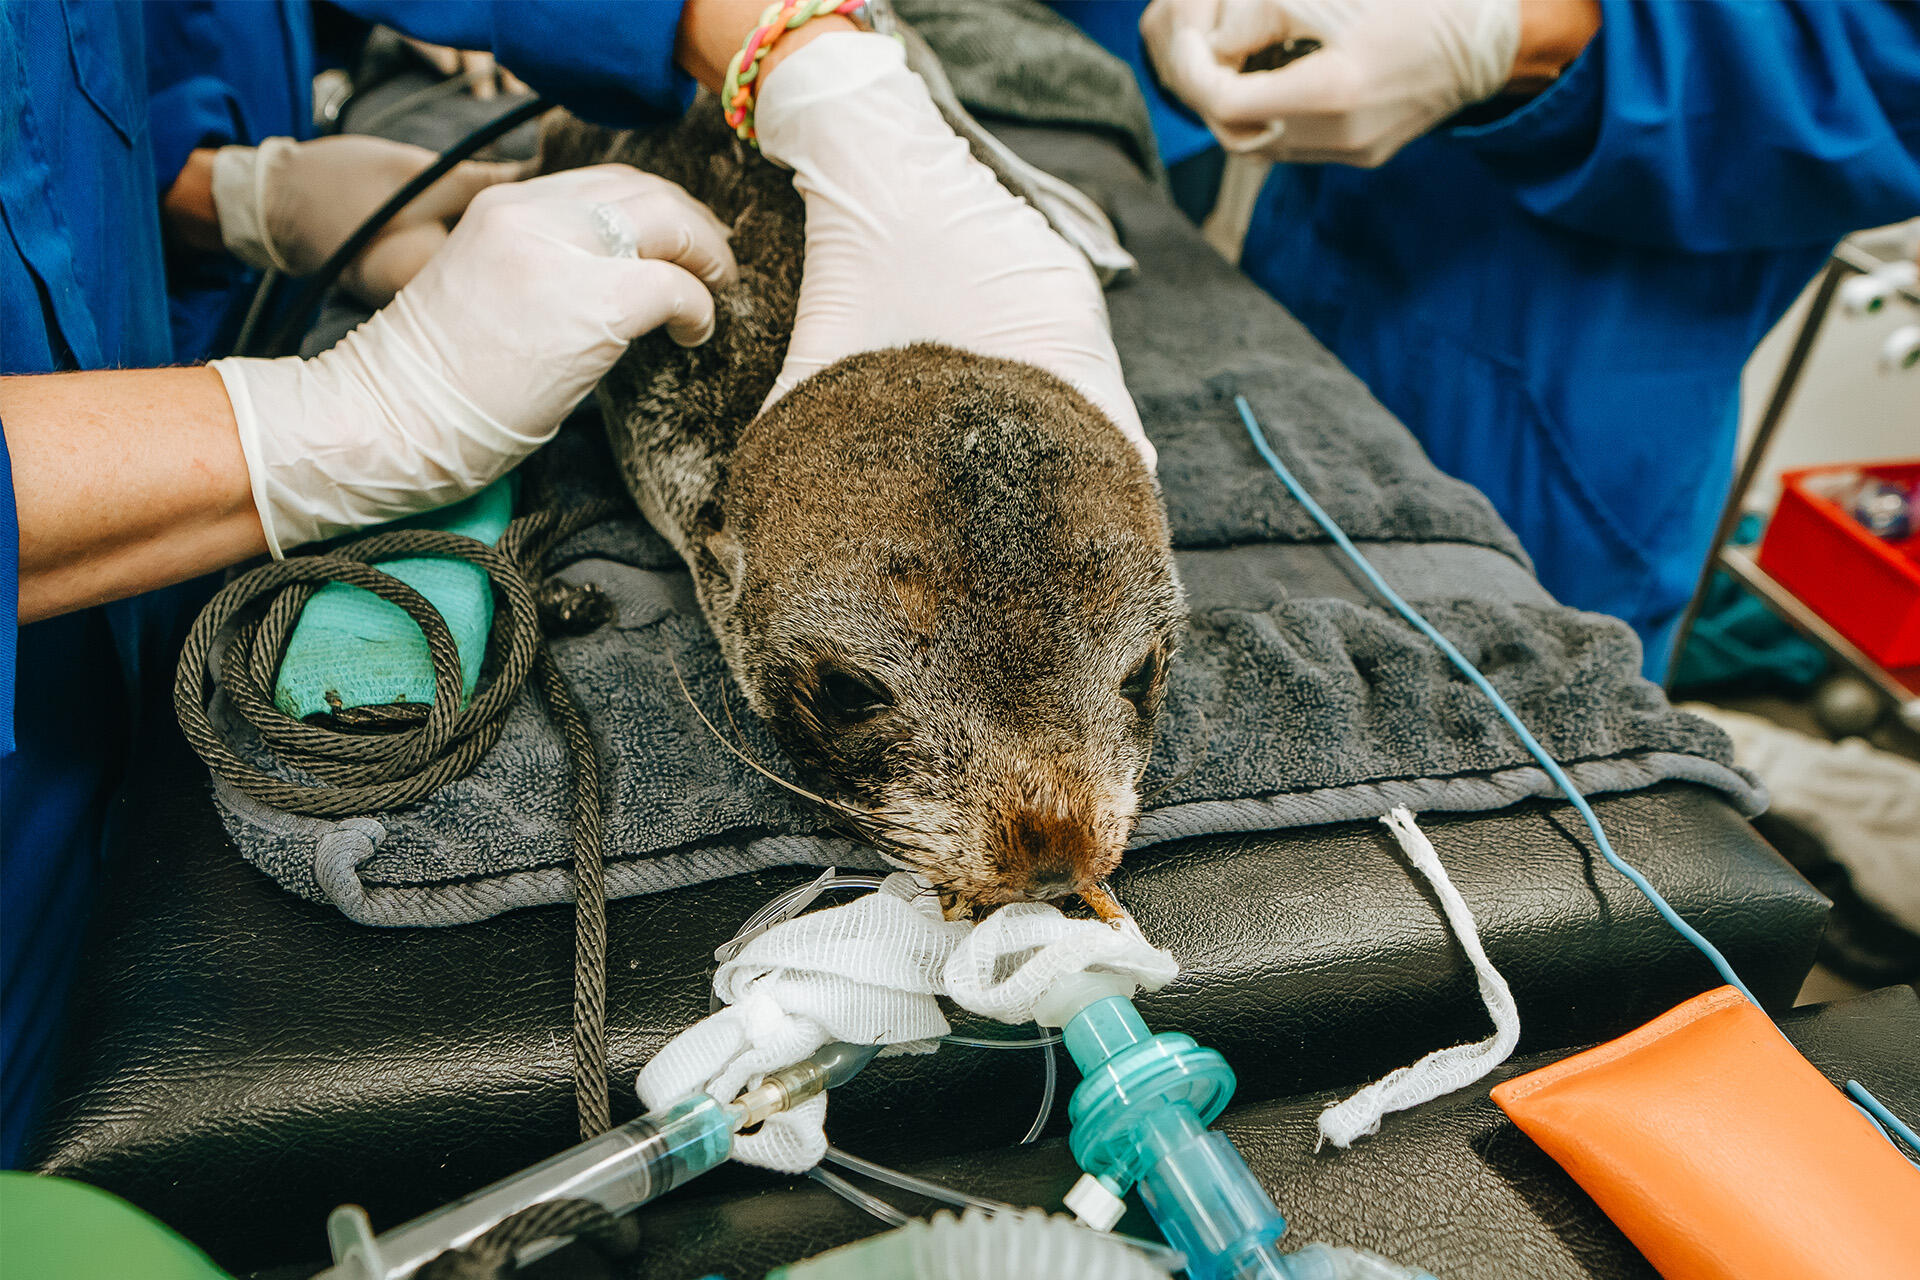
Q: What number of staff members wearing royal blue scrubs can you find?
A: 3